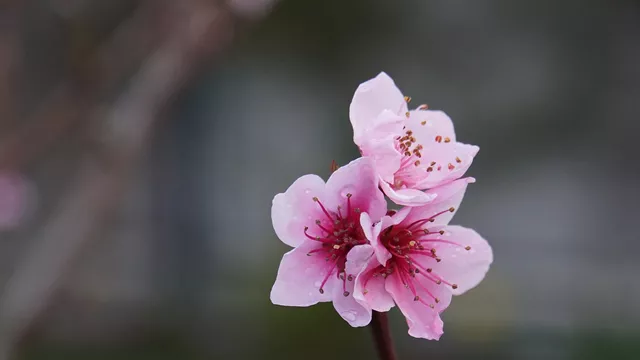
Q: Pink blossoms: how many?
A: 3